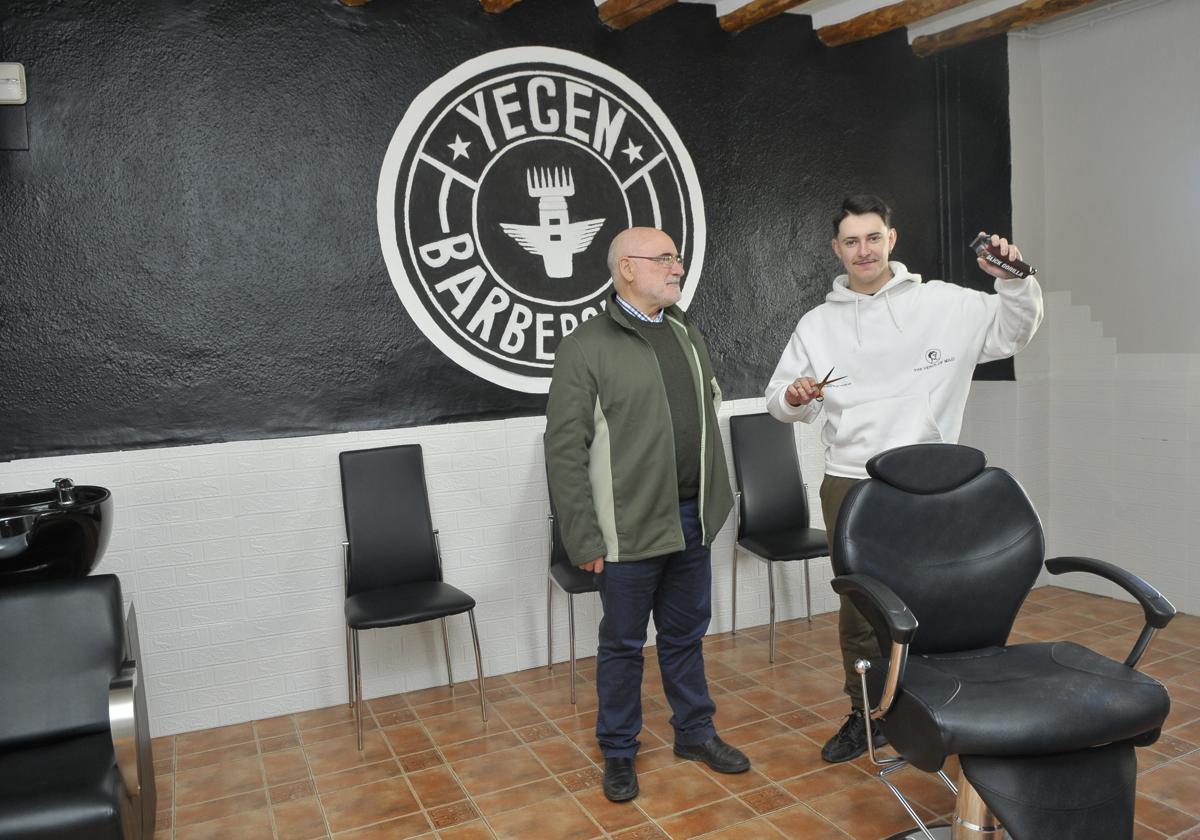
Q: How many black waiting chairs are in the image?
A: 3